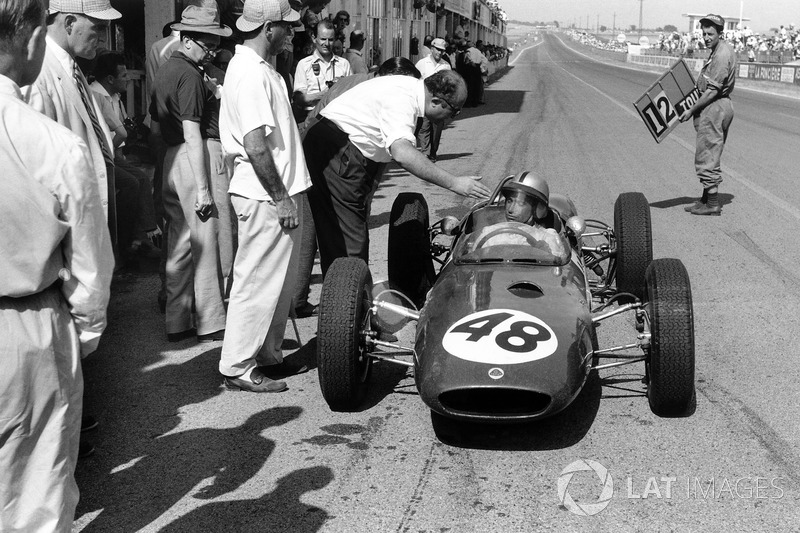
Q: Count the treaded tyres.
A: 4